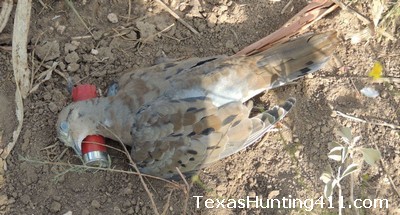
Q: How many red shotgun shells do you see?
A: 2